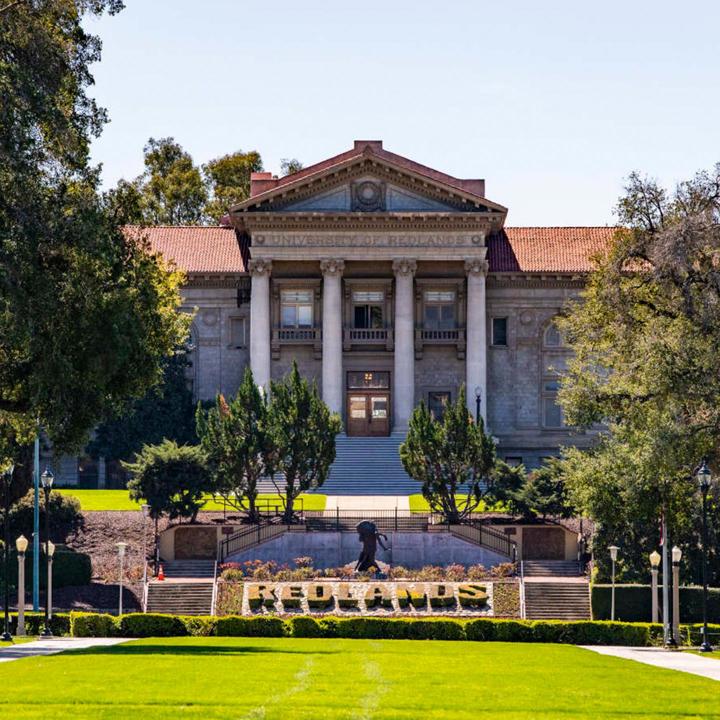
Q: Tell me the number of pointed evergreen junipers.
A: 3